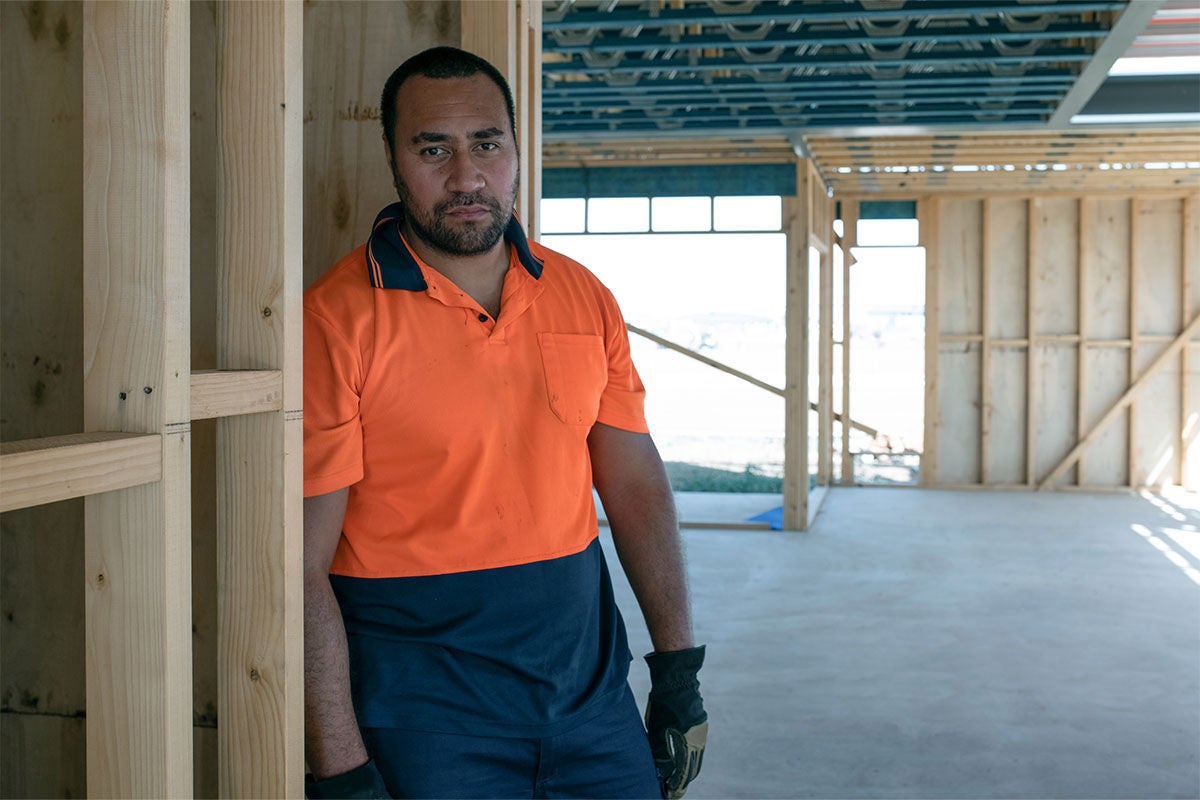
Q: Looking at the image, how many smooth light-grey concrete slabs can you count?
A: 1